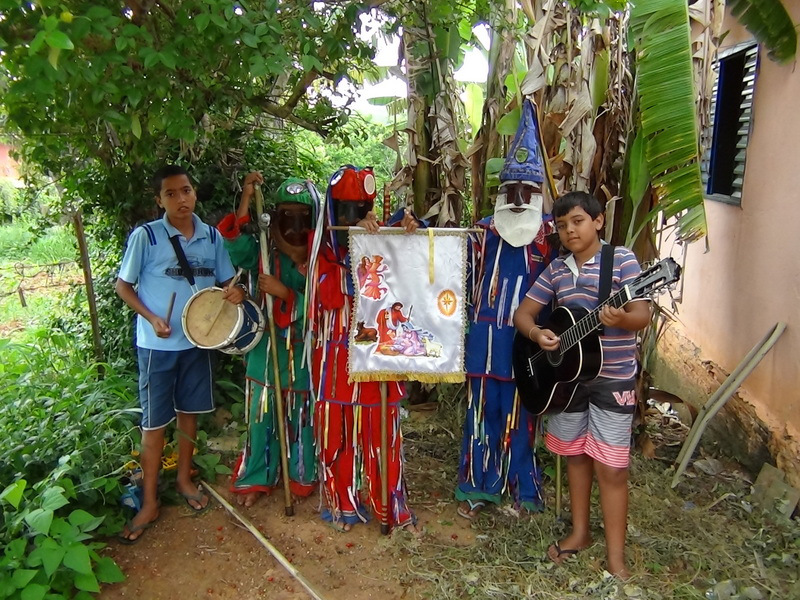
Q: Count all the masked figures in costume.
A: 3